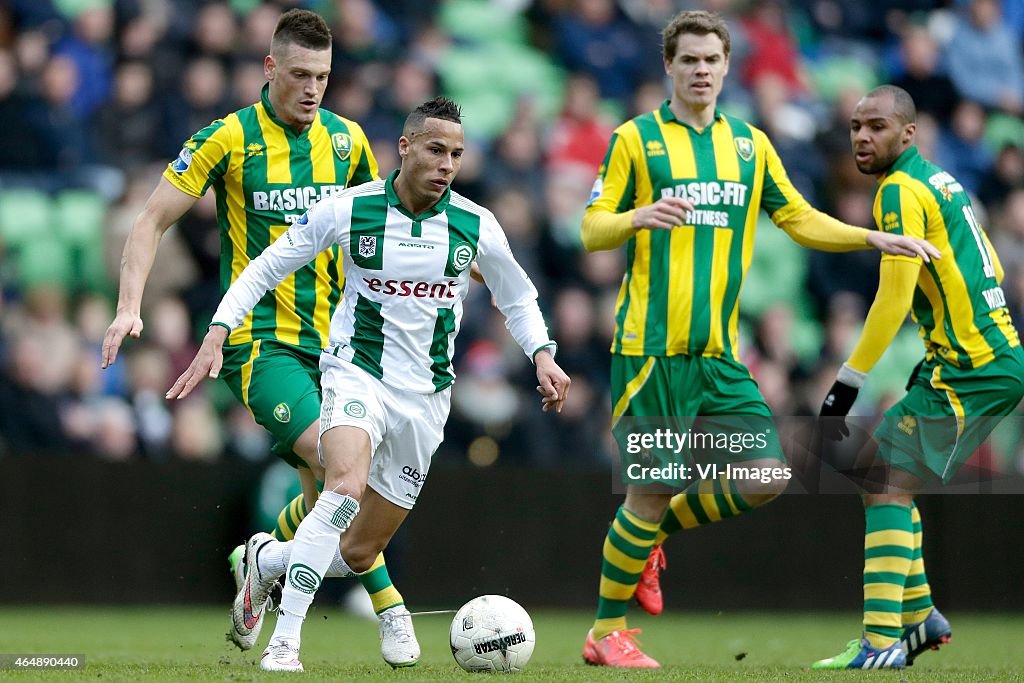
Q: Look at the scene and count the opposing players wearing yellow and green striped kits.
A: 3